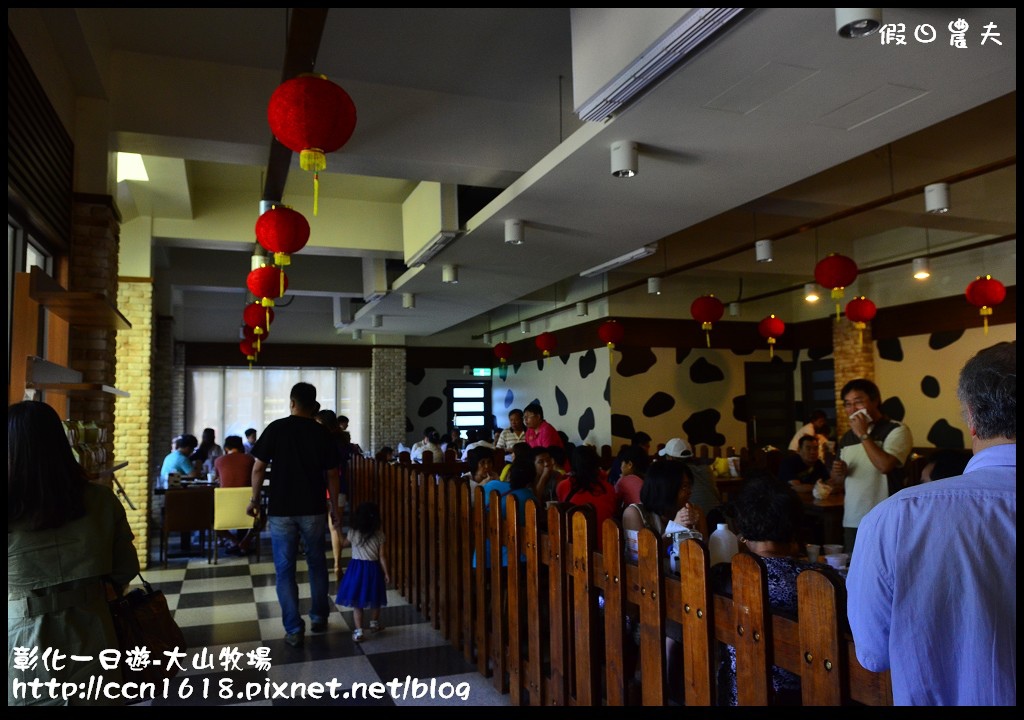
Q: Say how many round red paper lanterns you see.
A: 14